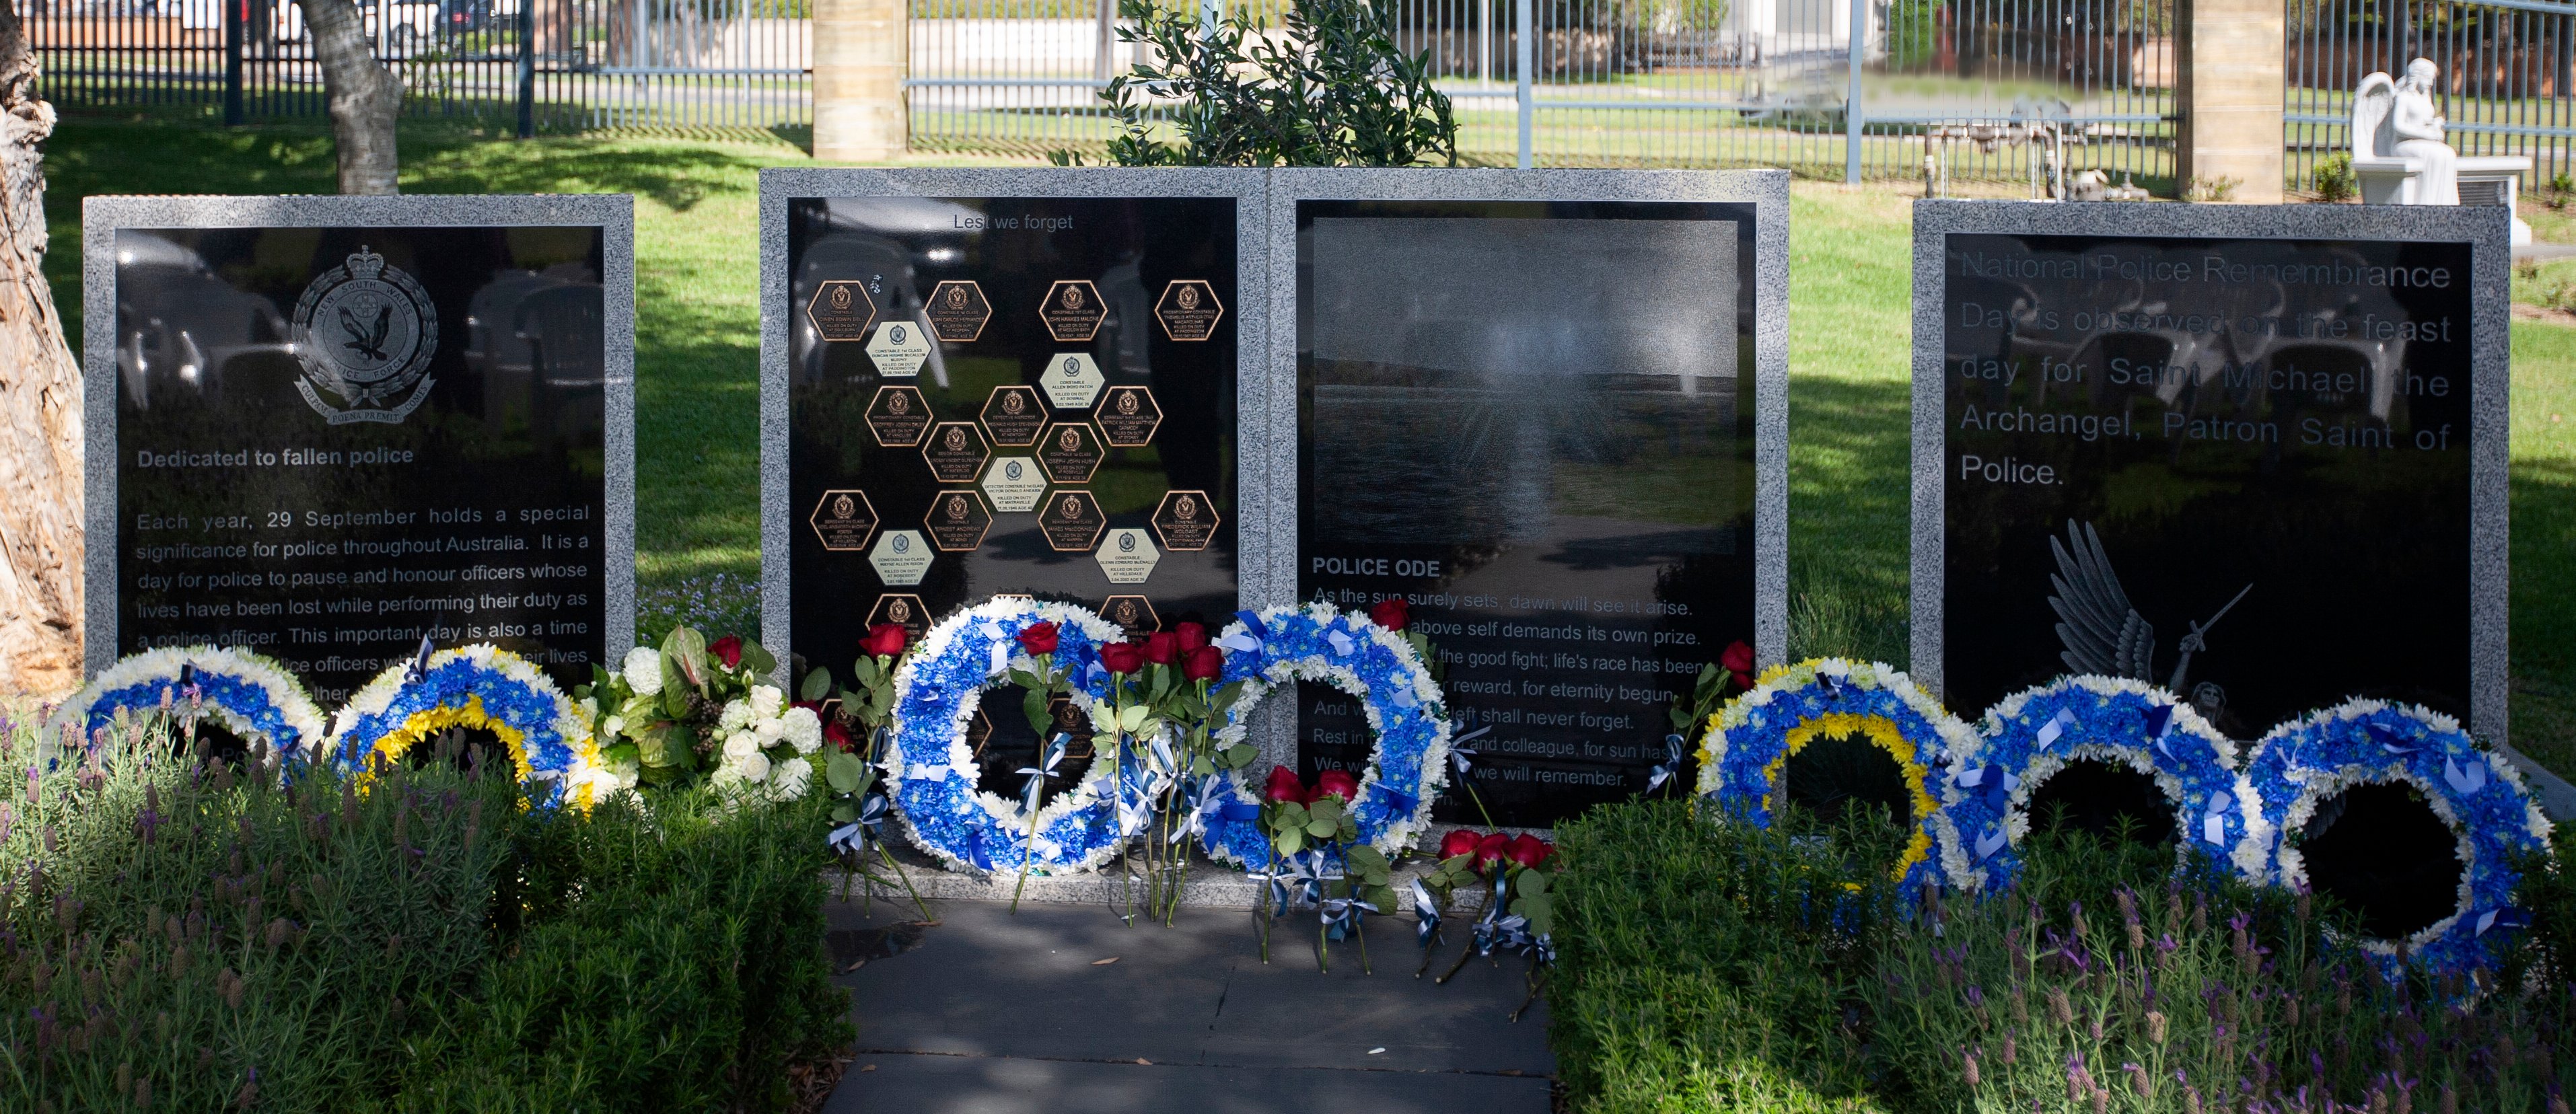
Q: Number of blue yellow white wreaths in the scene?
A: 2